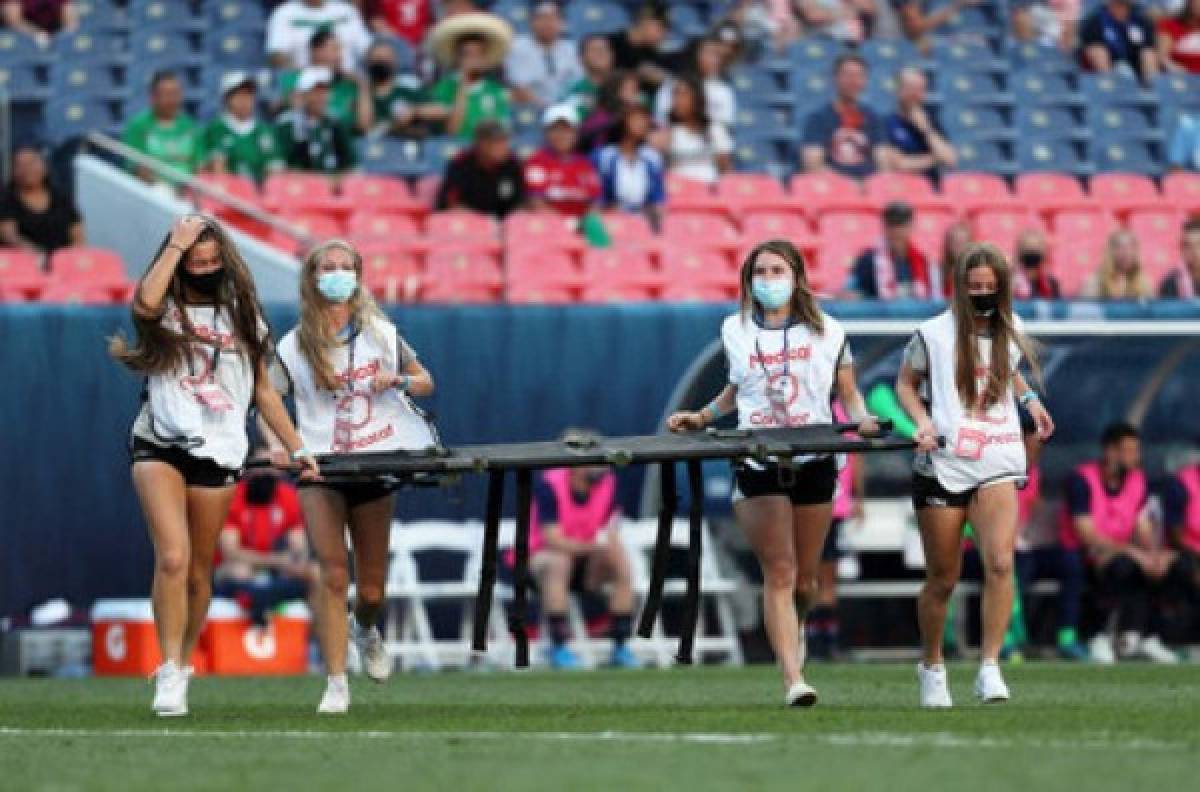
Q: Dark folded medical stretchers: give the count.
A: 1